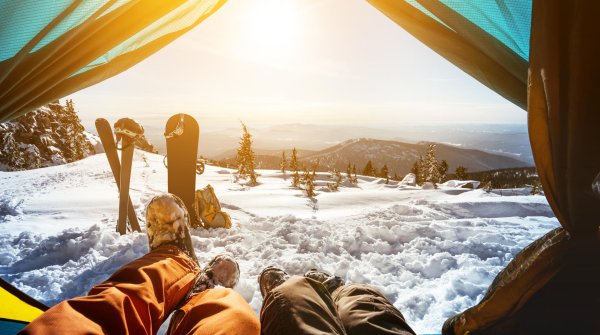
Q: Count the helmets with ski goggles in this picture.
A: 1